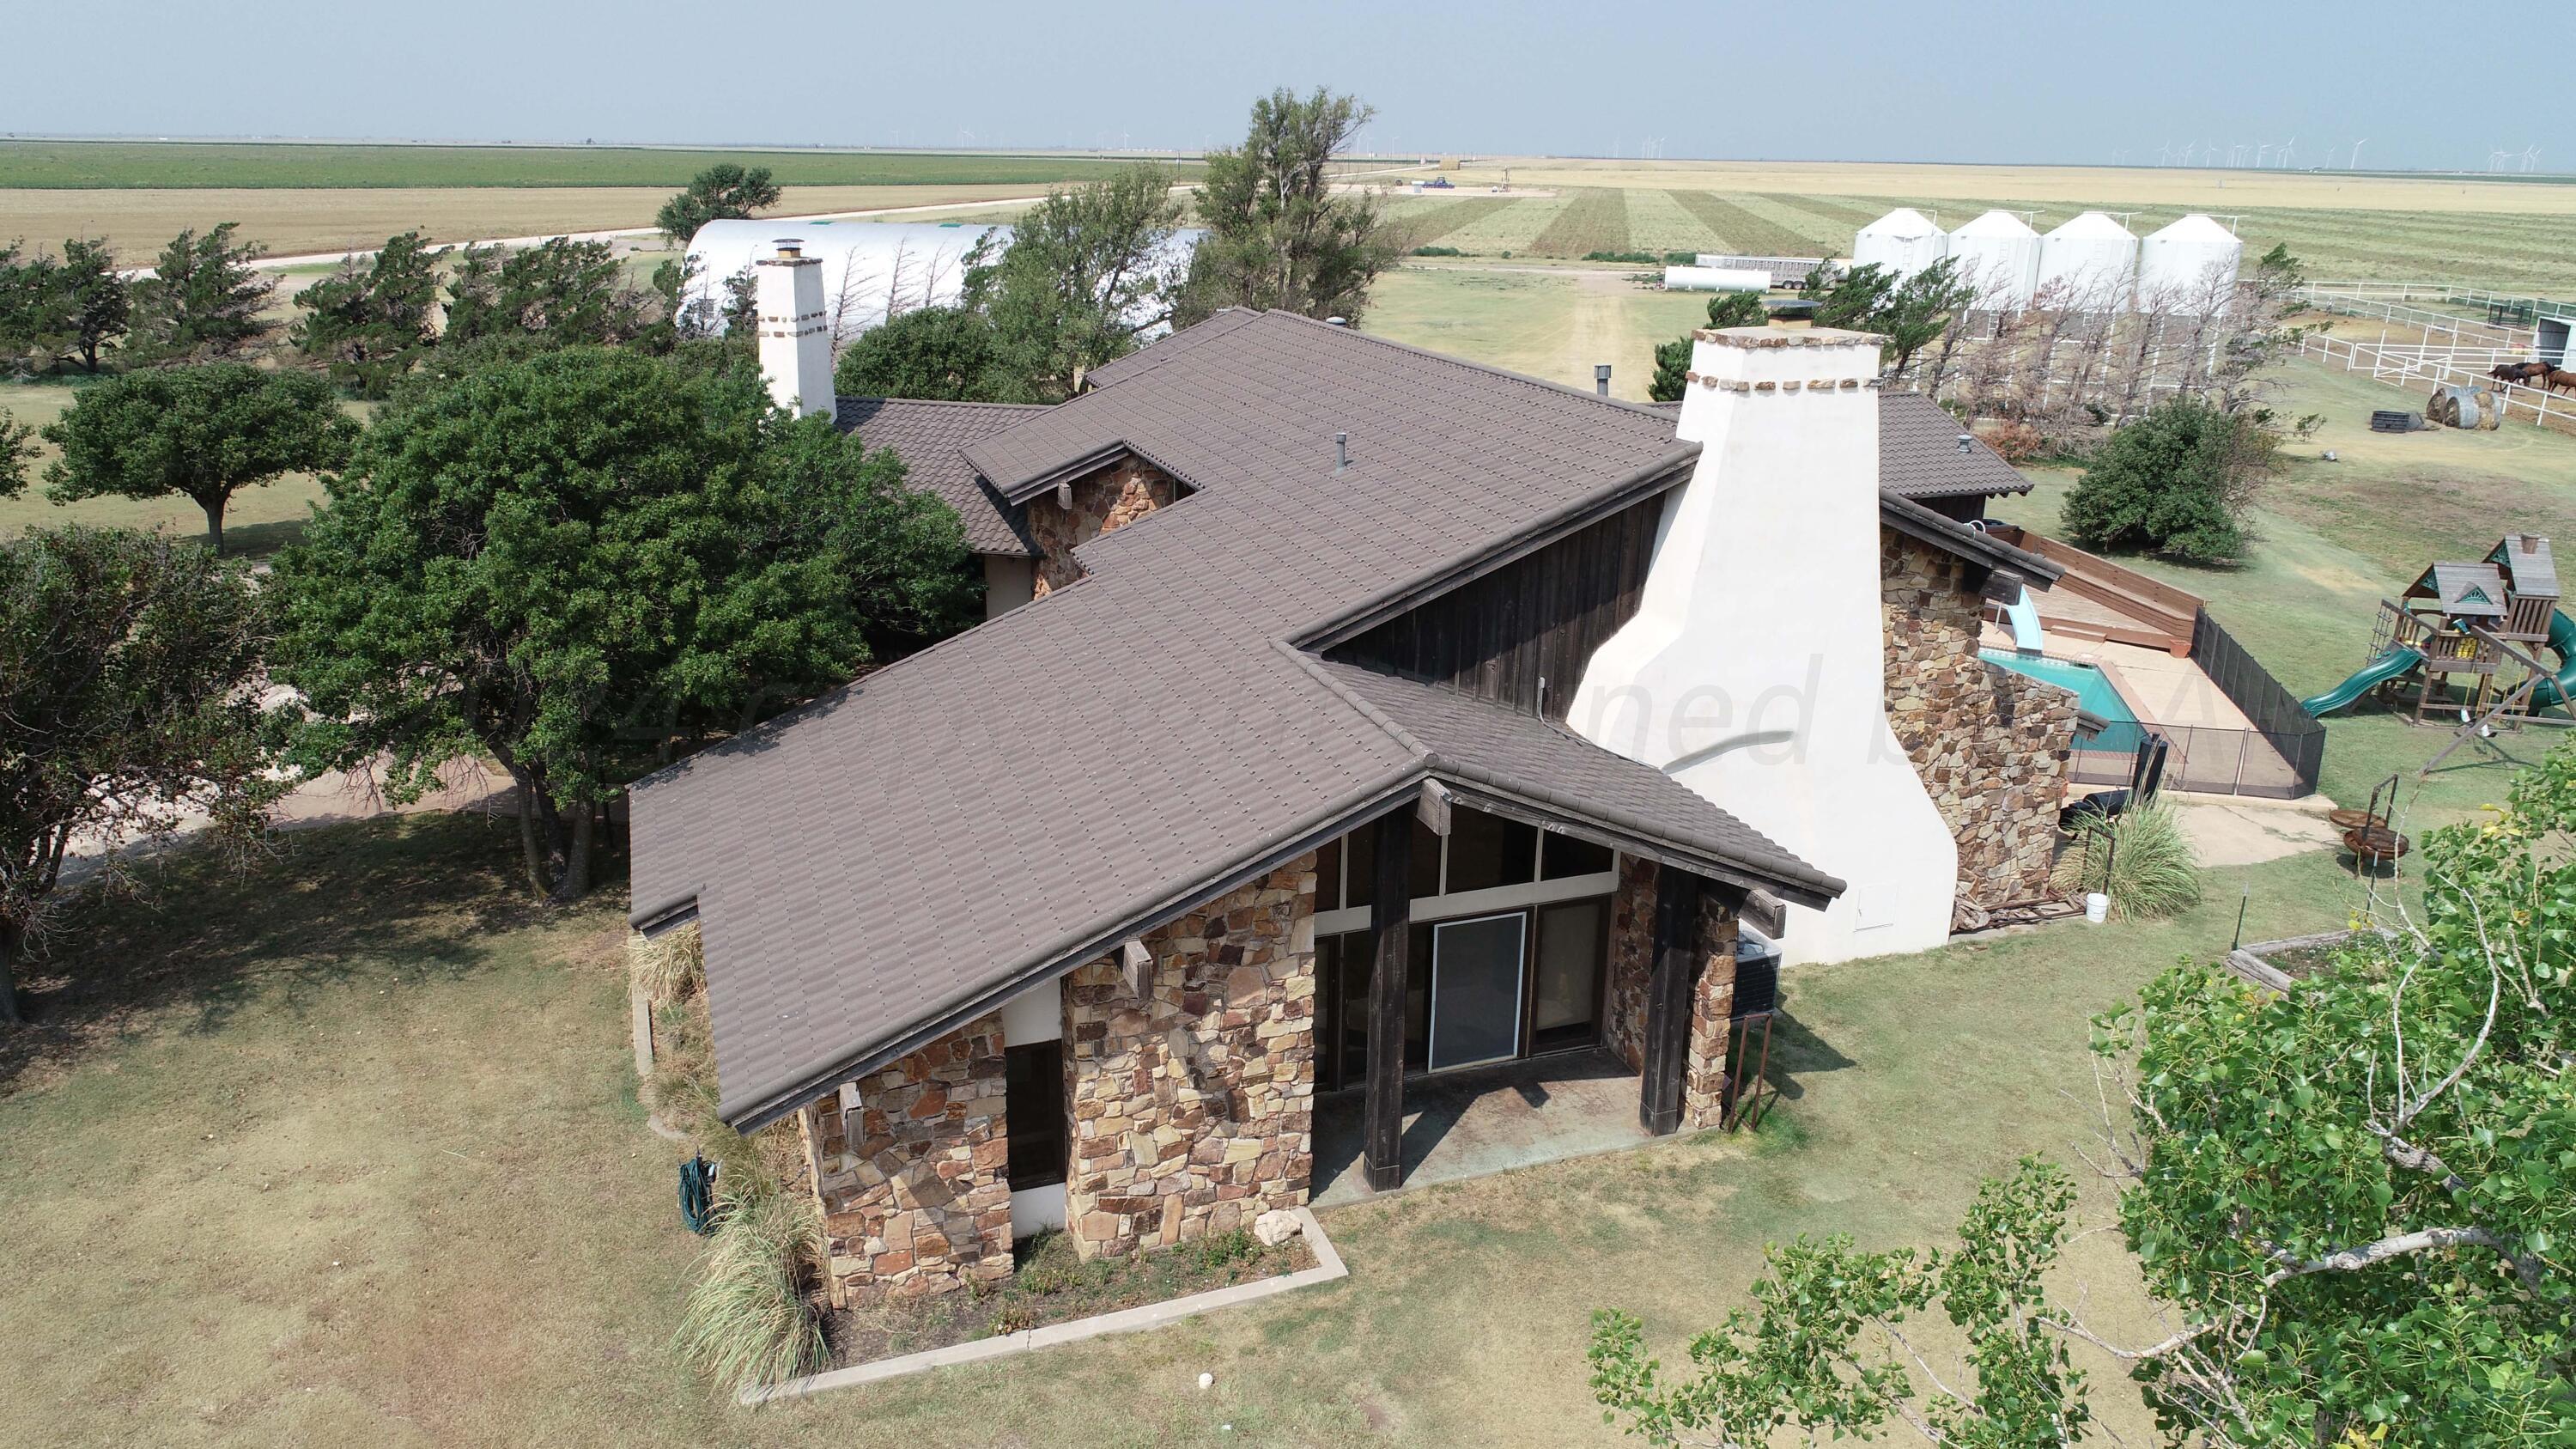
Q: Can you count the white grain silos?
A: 4